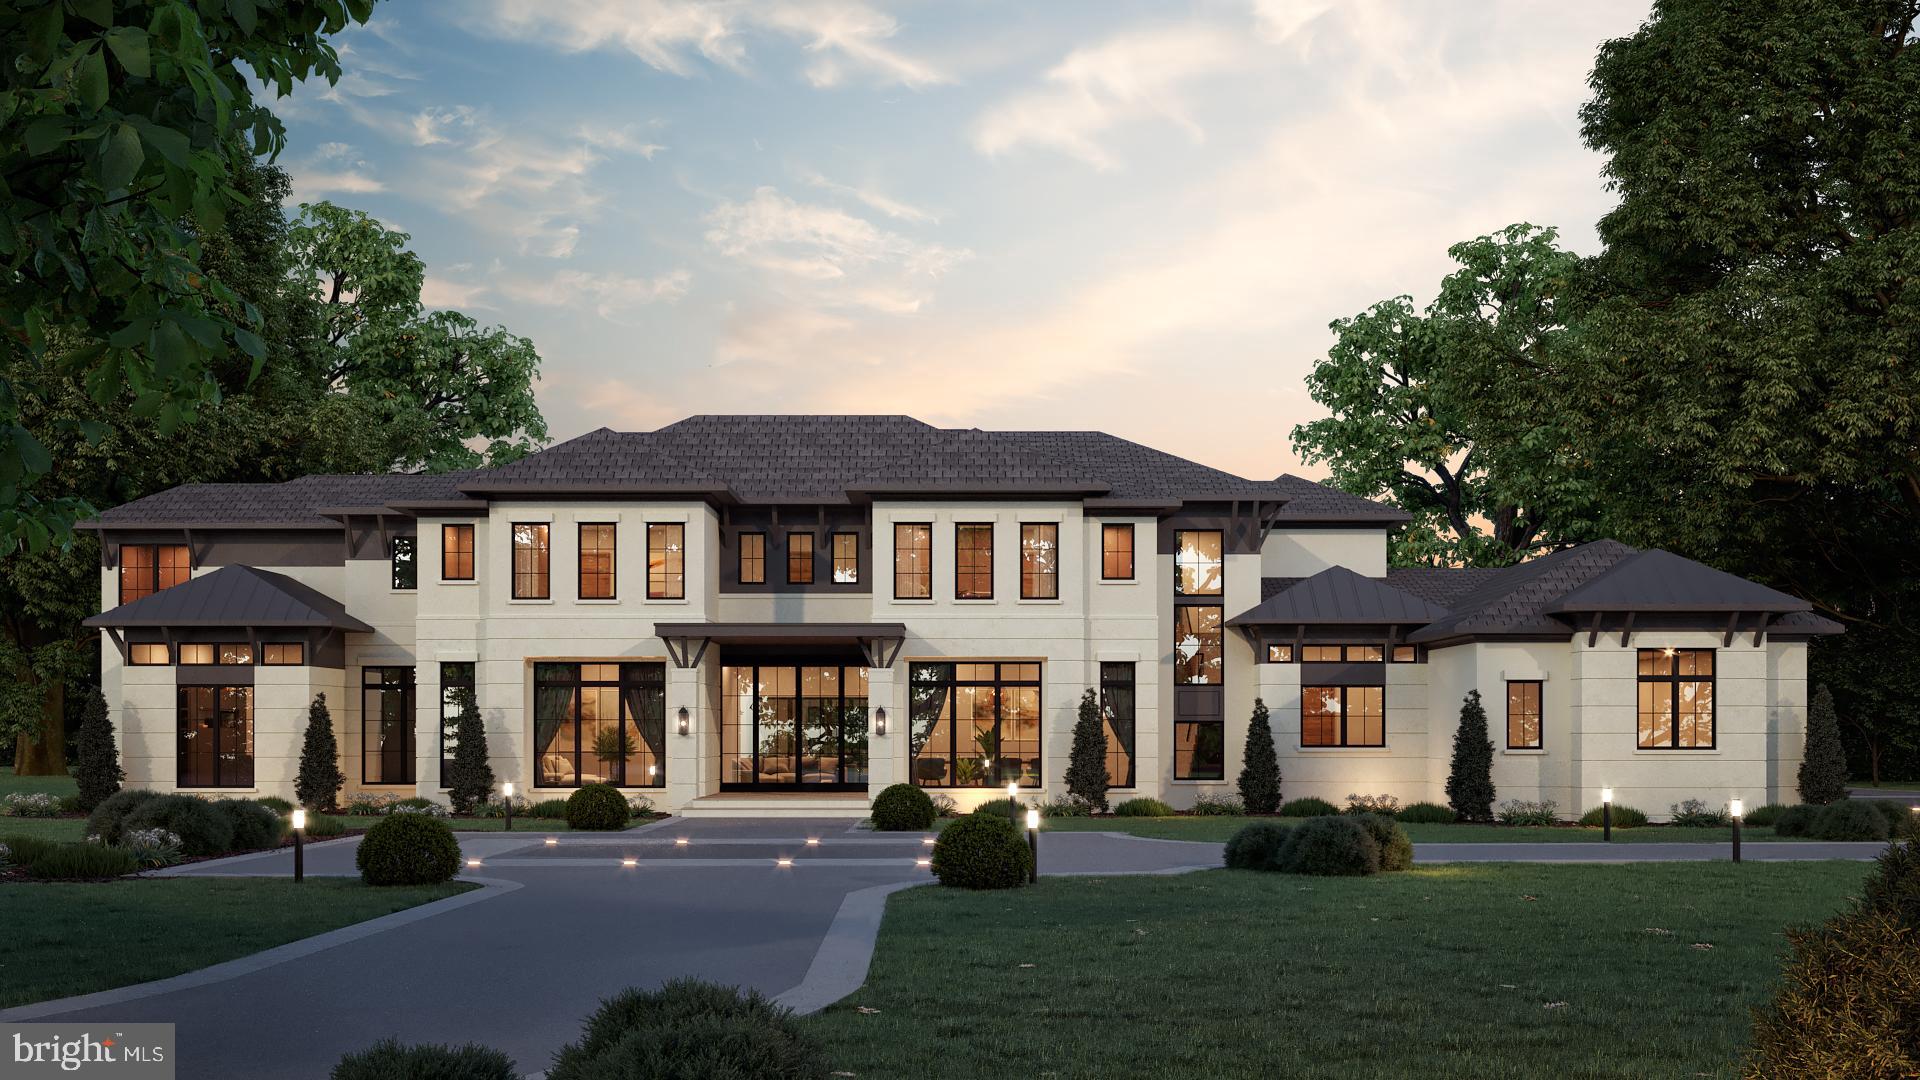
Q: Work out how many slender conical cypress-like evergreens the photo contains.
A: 7